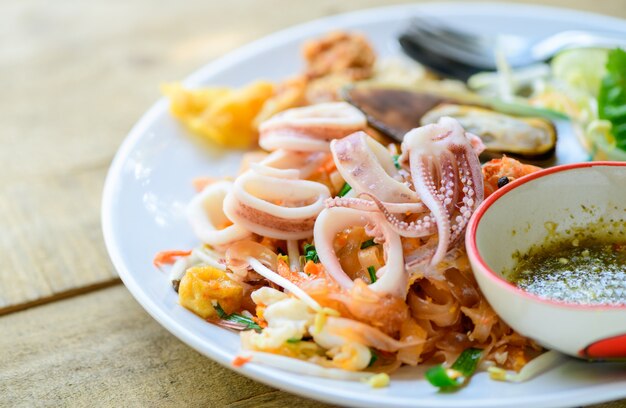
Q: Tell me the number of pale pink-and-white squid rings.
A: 6